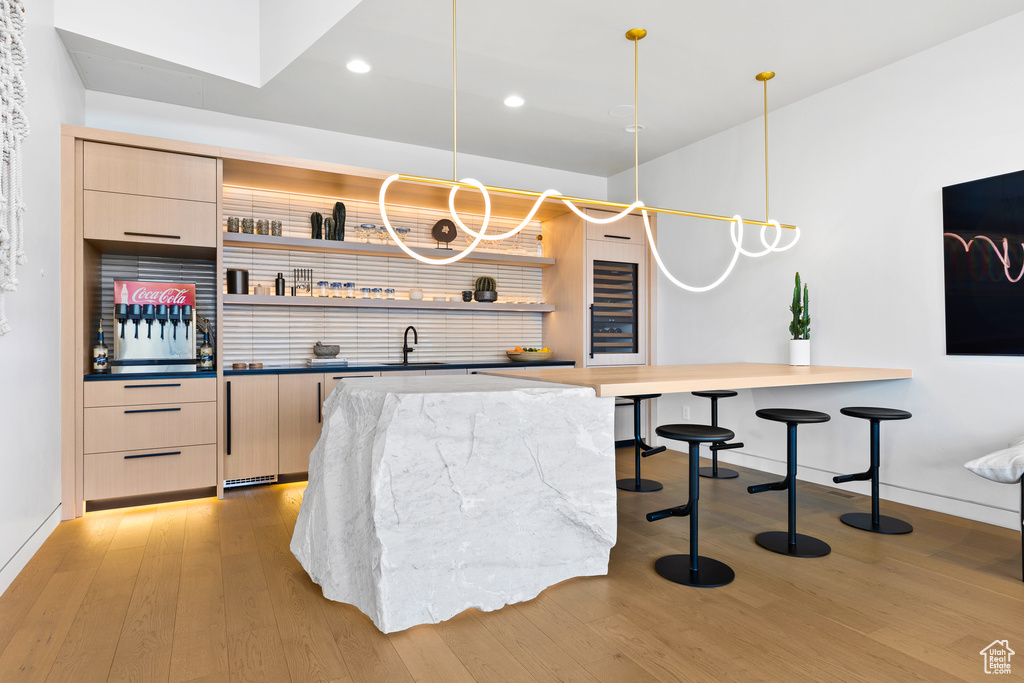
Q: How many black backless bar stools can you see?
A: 5